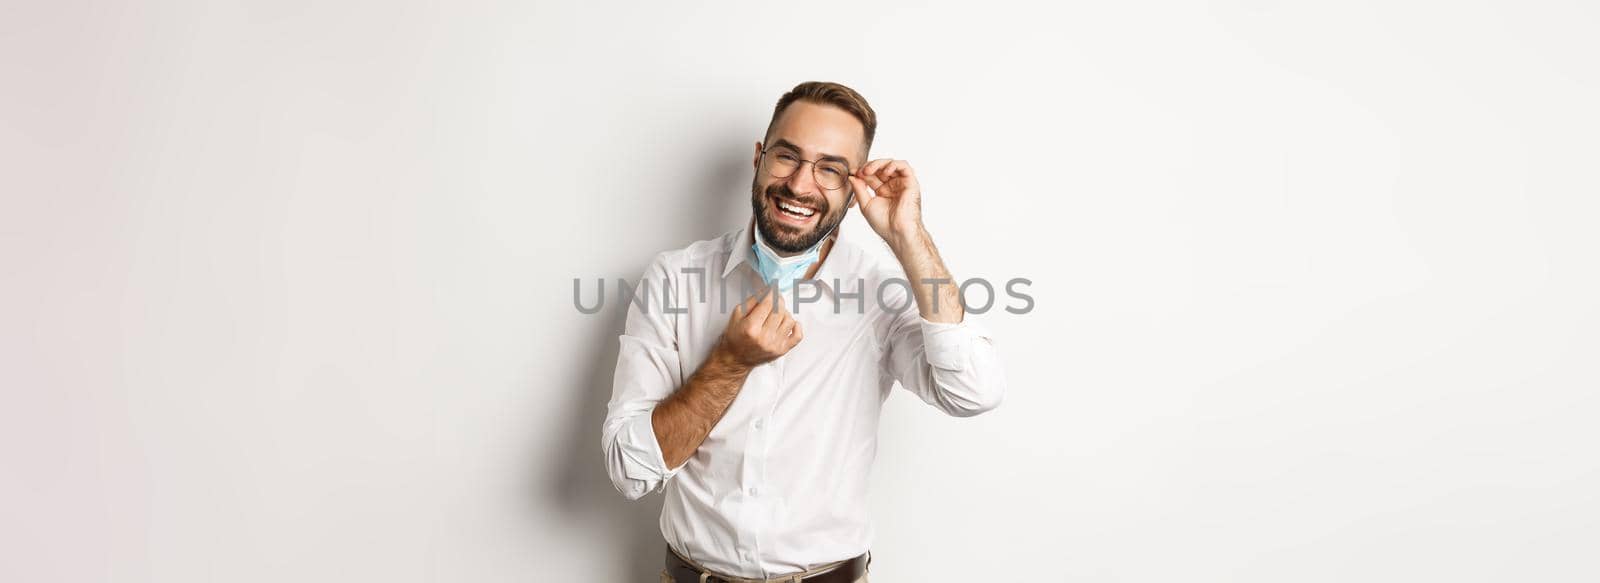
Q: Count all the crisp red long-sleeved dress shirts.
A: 0